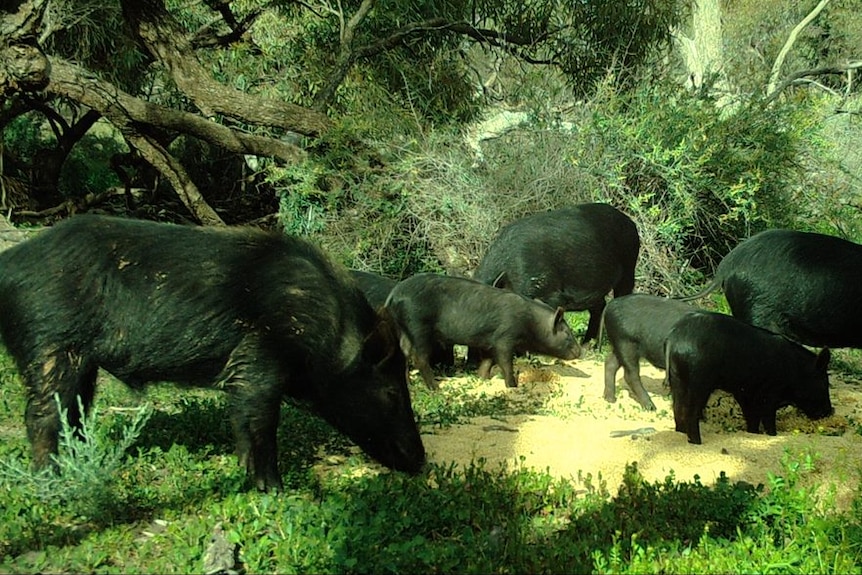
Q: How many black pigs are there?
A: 7